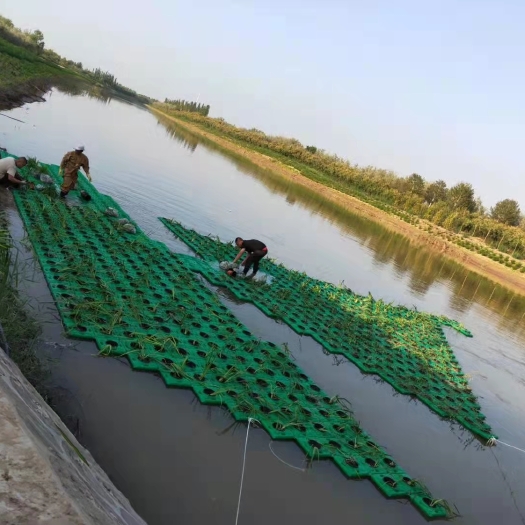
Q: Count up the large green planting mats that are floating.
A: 2